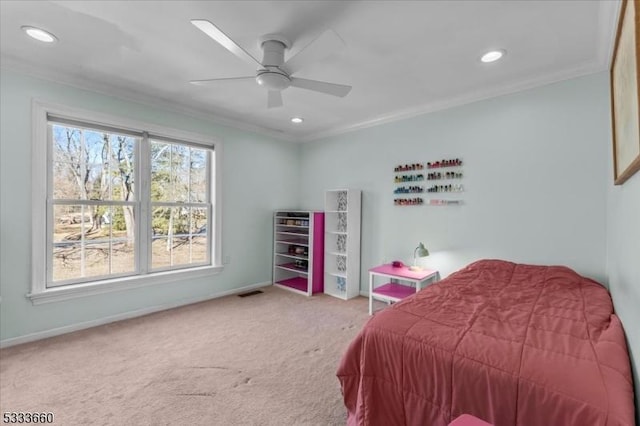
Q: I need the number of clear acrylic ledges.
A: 8